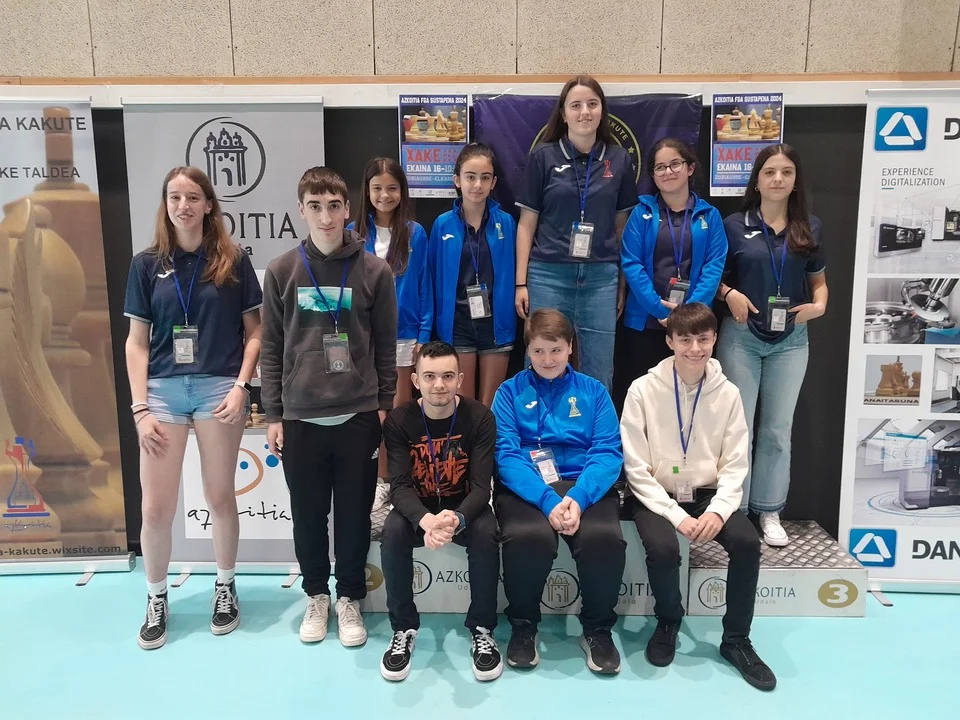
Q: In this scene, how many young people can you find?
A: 10